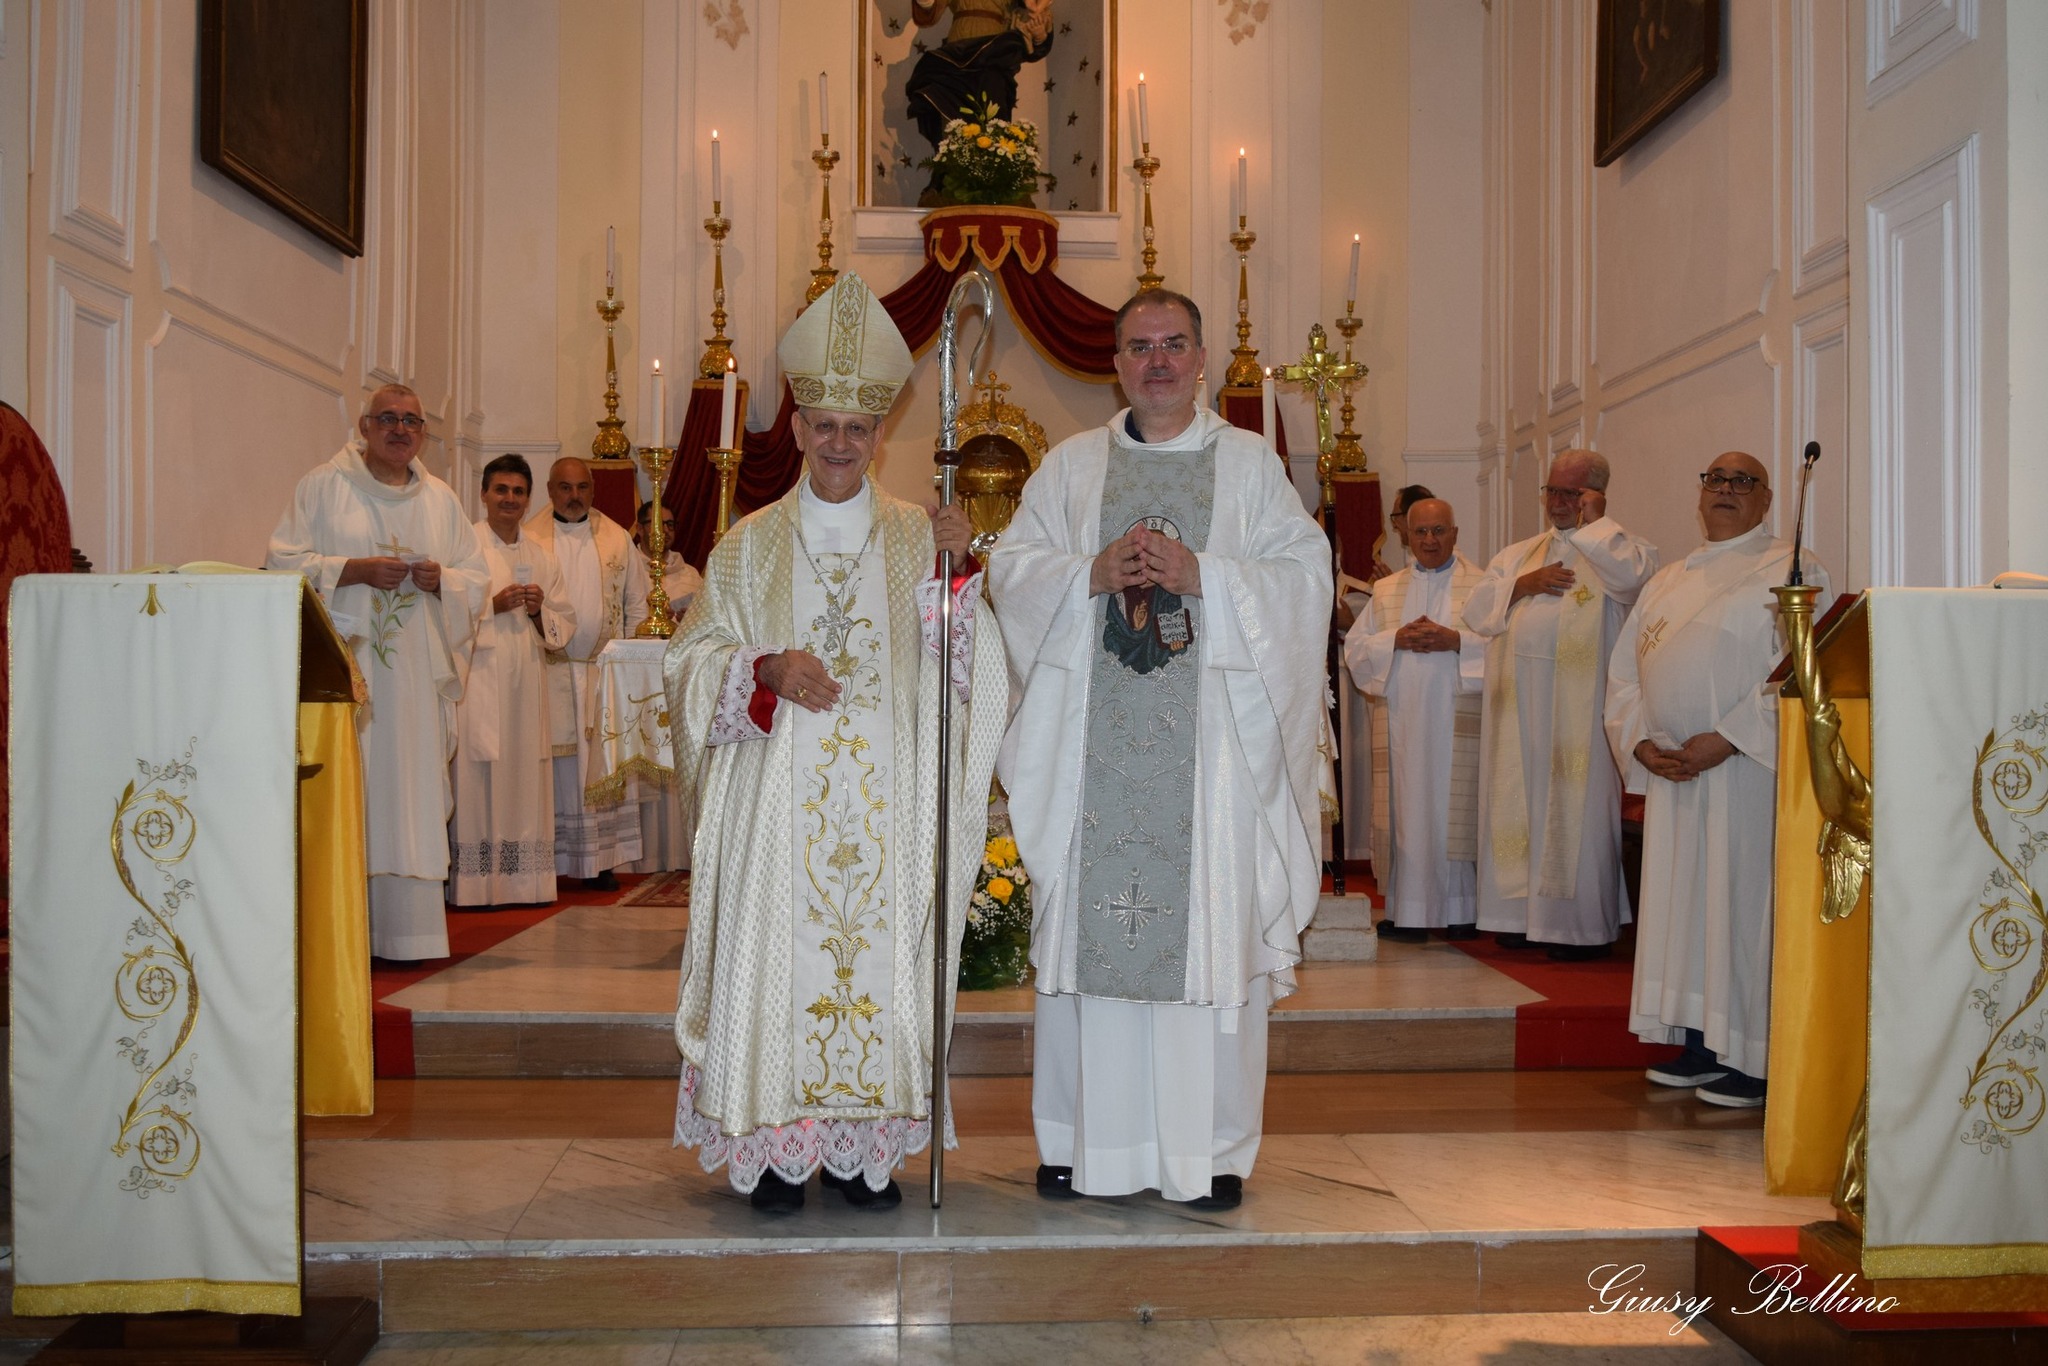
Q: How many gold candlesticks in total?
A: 8